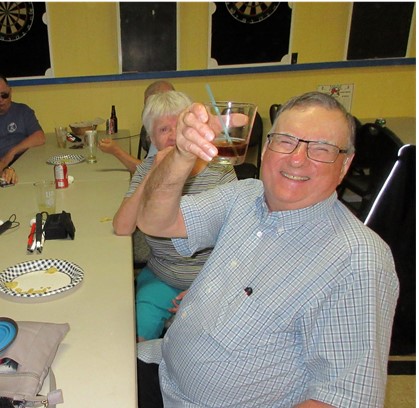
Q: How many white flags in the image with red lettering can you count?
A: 0